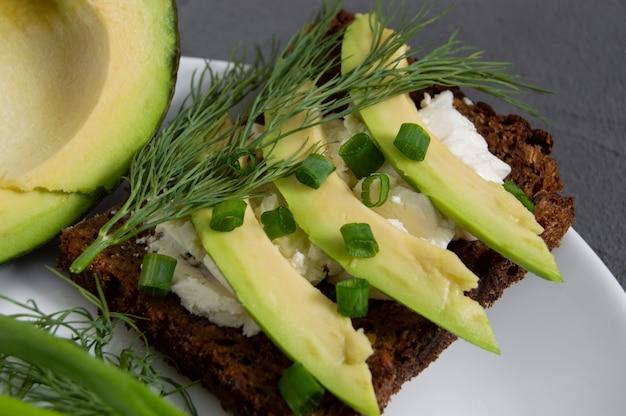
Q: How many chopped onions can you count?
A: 12